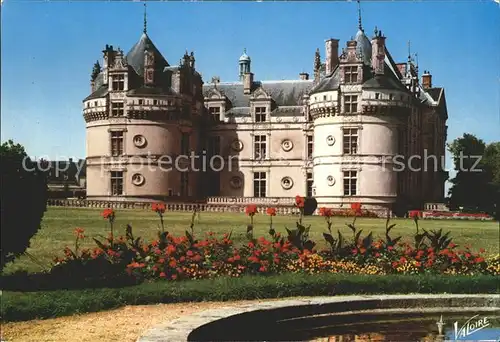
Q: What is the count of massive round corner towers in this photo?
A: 2